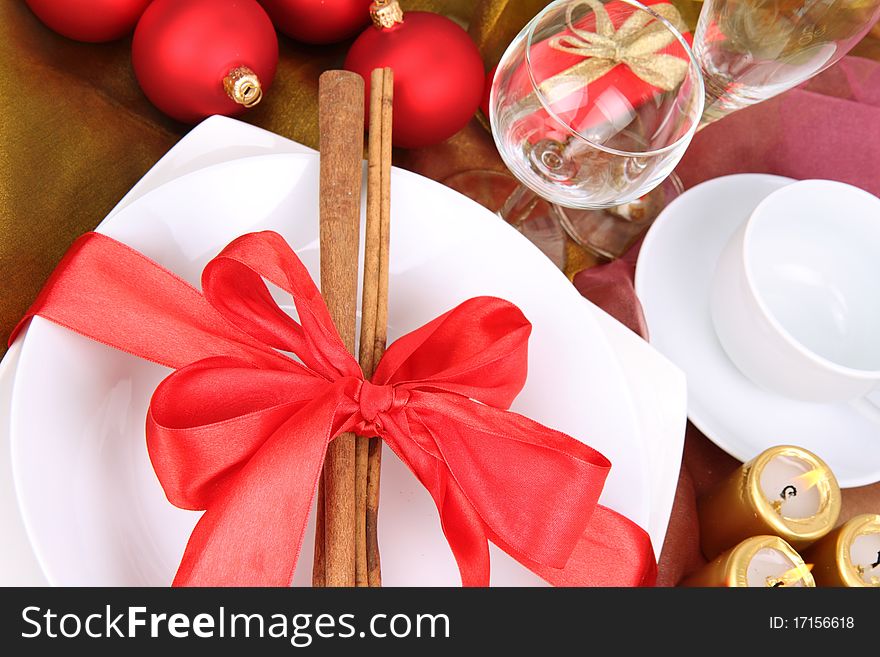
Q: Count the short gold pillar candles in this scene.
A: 3